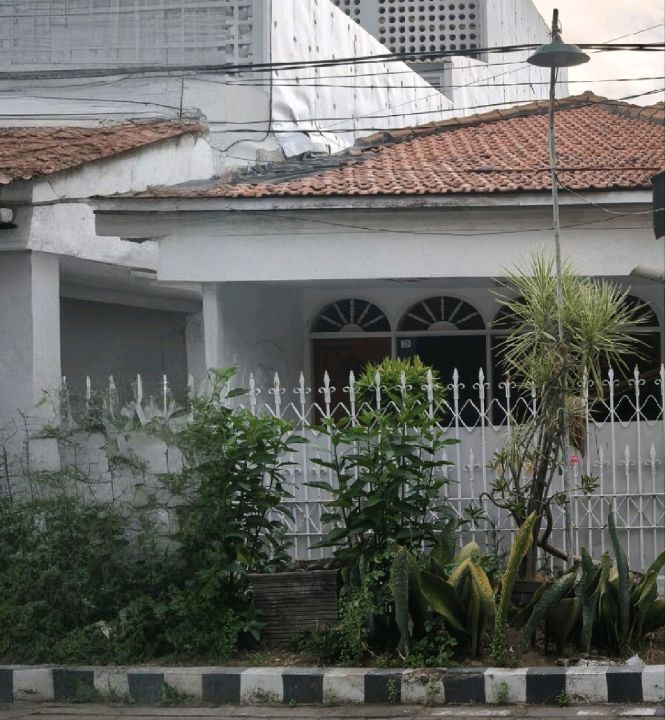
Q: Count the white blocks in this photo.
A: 9